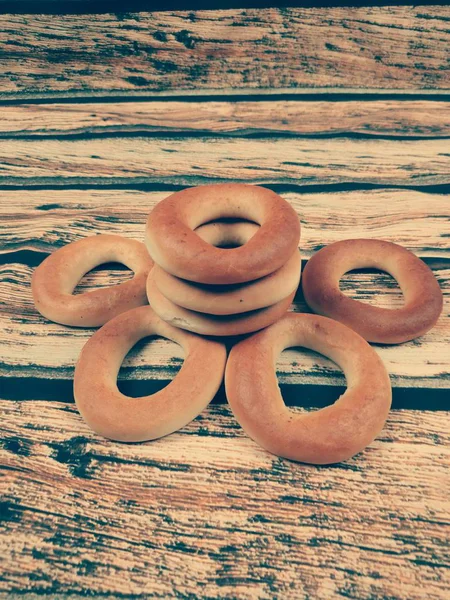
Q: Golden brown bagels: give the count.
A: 7